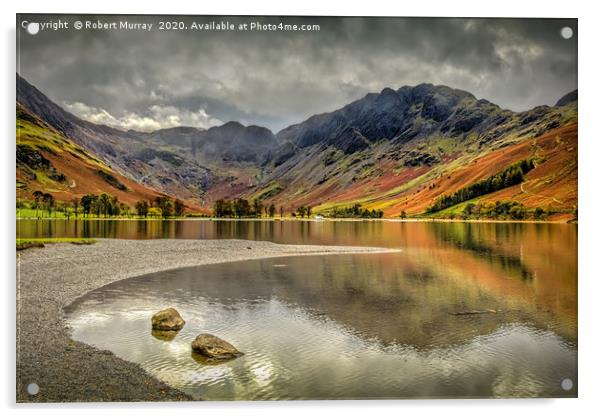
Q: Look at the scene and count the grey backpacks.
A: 0